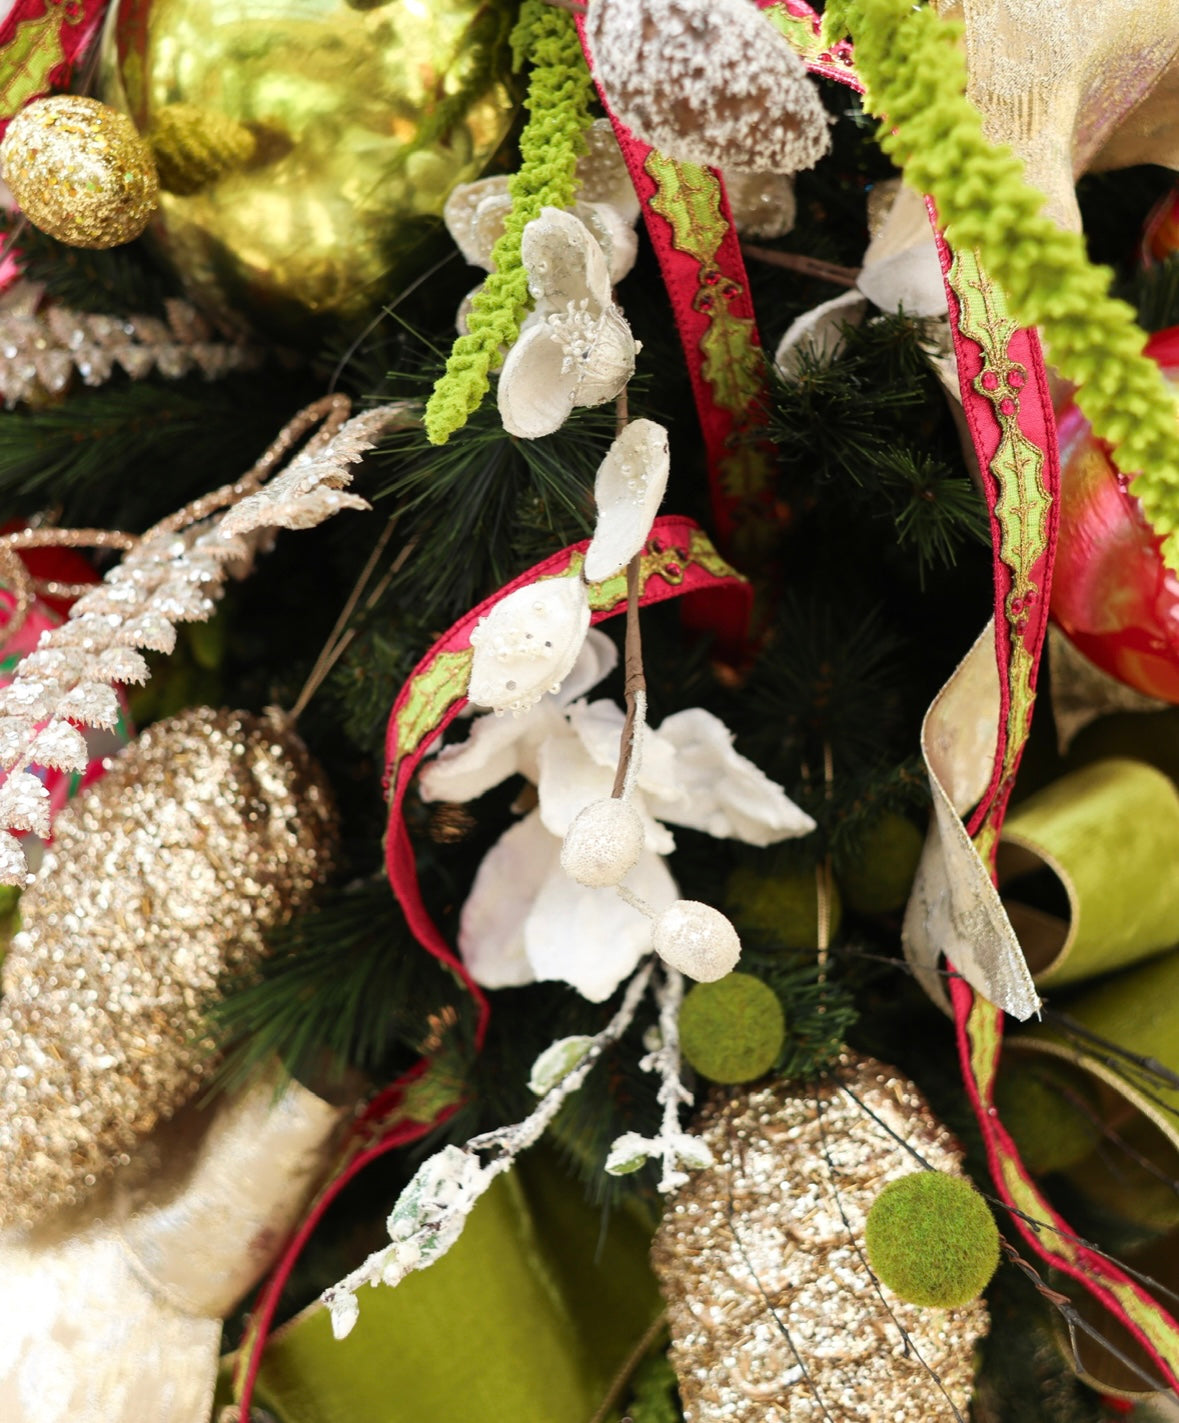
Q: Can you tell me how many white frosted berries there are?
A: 2